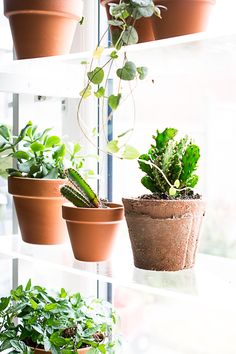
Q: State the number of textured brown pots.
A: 1